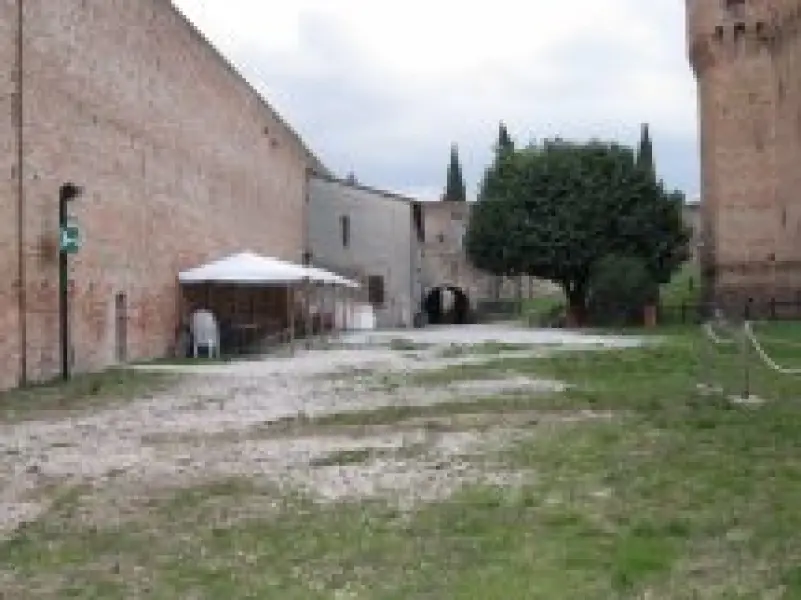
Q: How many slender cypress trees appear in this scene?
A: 3